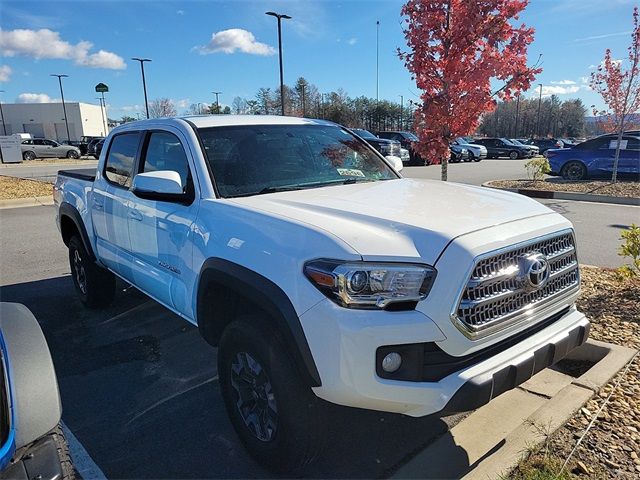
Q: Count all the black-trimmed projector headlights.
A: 1